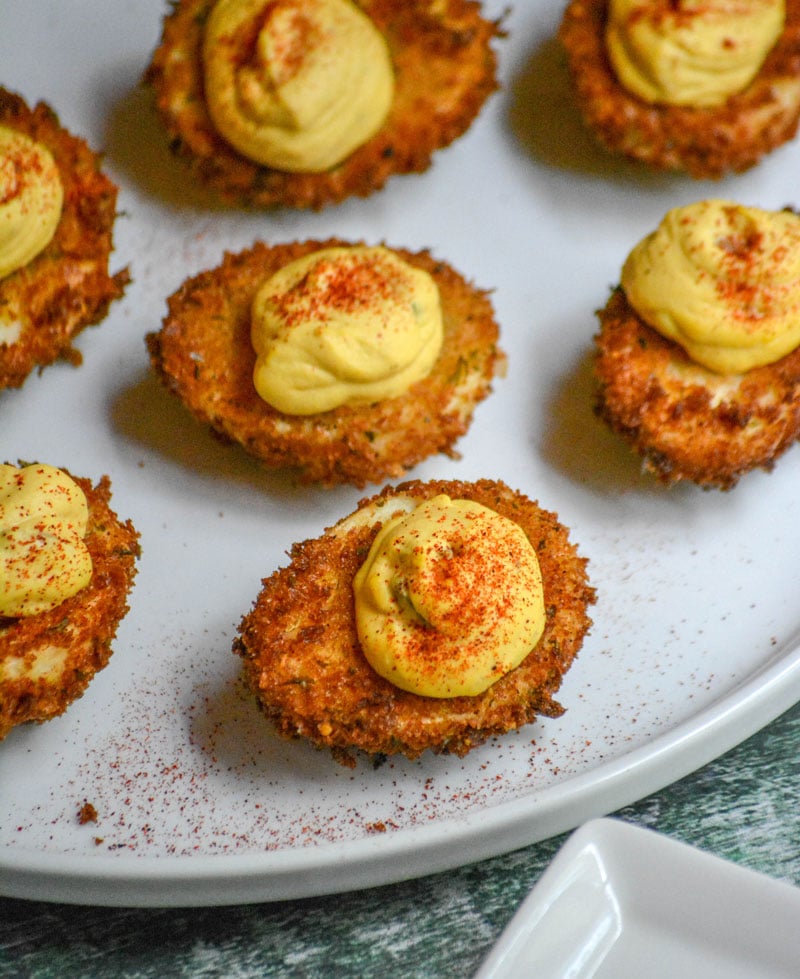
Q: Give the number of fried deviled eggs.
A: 7